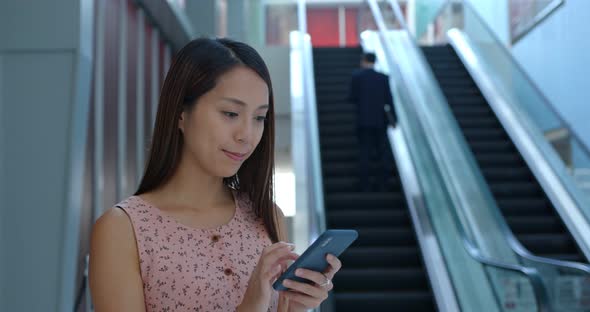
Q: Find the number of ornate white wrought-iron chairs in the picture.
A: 0